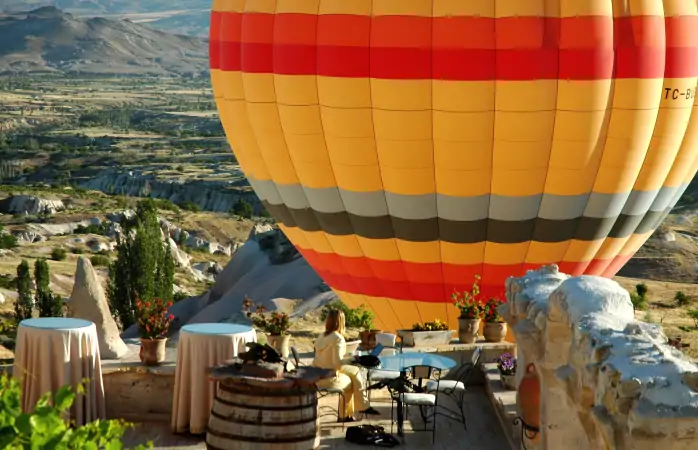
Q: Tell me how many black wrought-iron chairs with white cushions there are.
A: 4